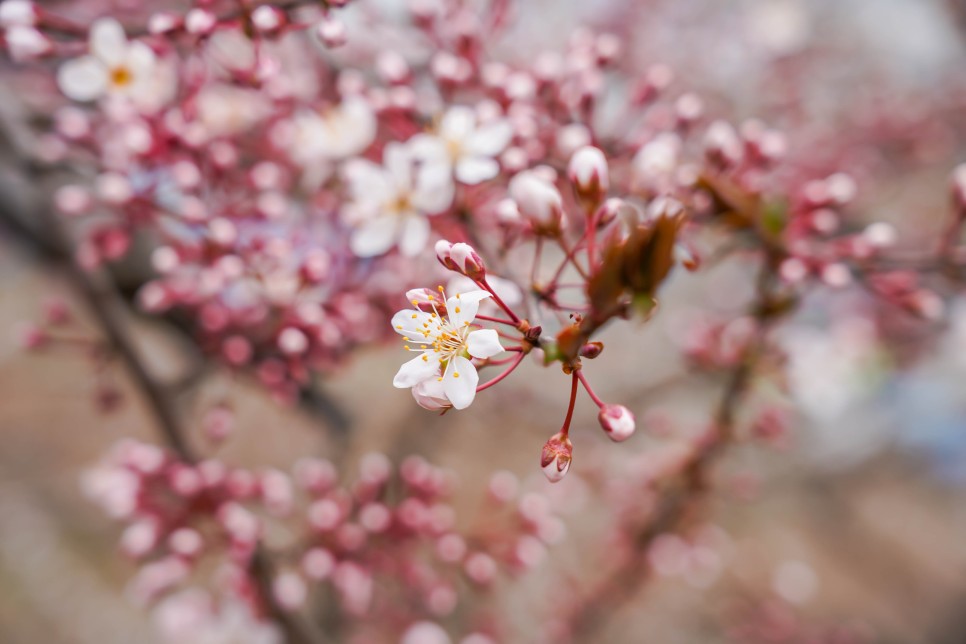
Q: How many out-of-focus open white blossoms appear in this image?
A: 4